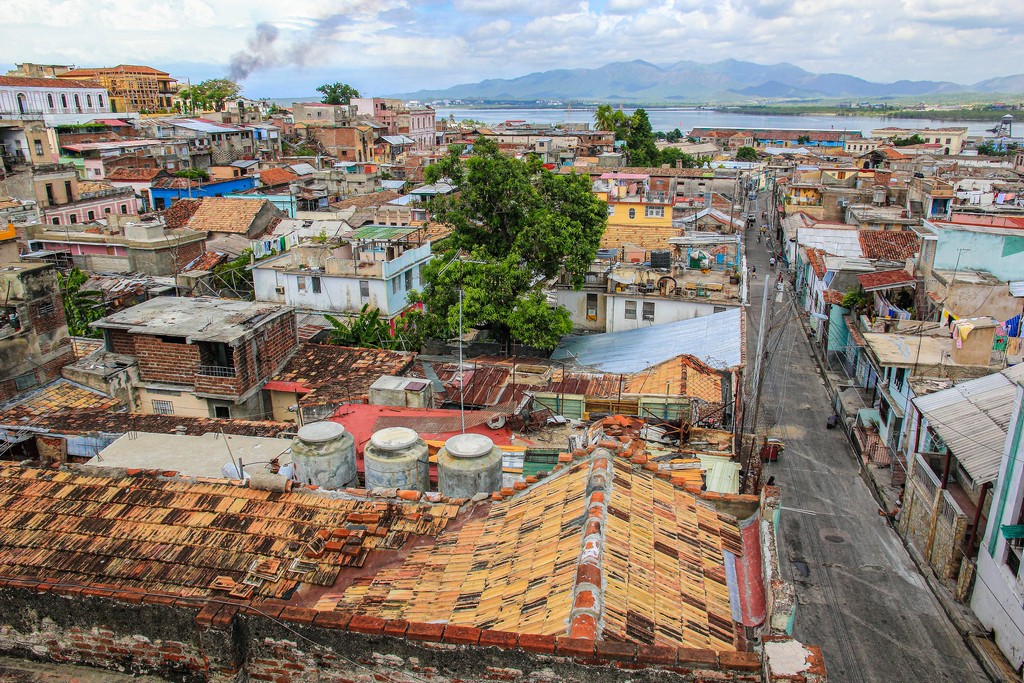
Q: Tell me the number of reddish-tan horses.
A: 0